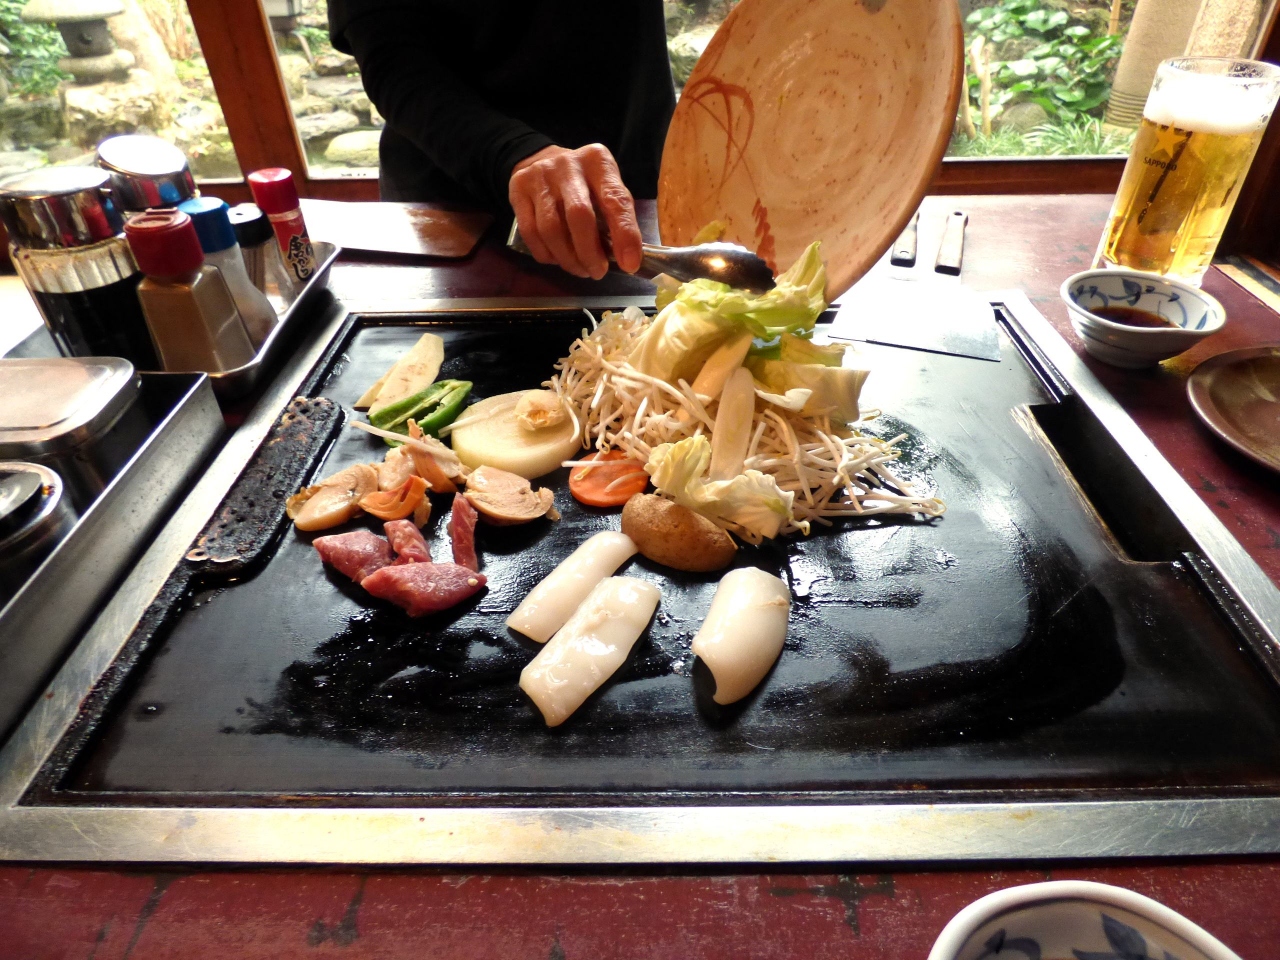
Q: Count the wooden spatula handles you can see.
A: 2